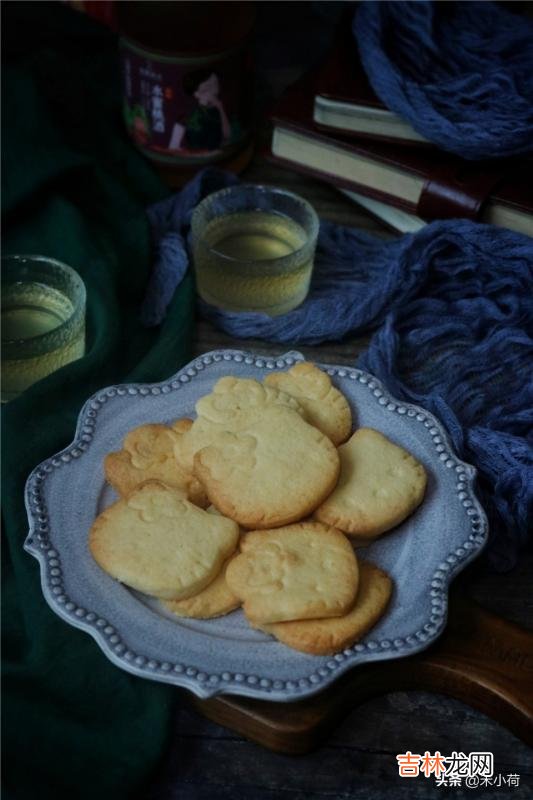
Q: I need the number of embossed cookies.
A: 9